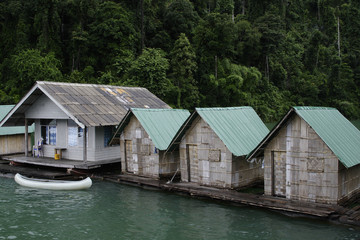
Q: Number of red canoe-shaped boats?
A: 0